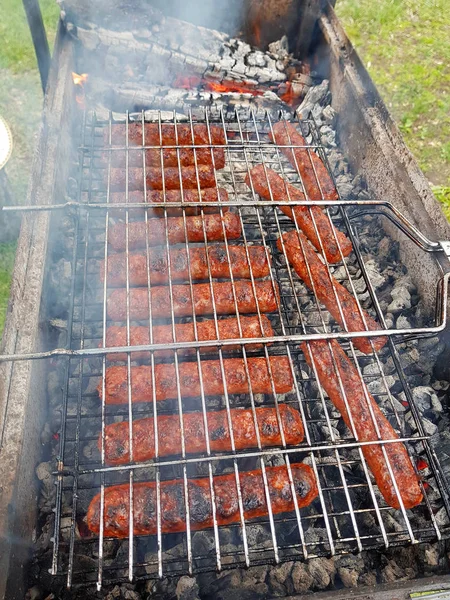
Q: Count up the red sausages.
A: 15